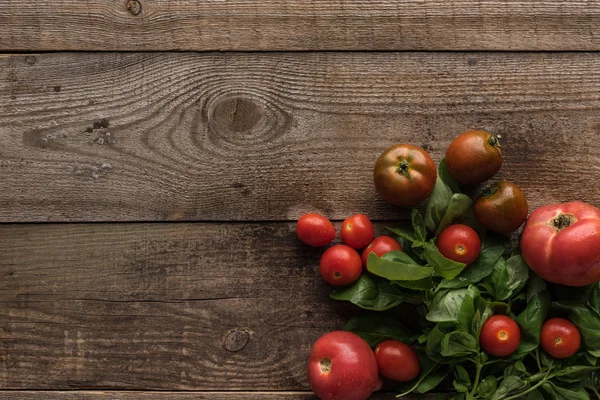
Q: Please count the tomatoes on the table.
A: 13